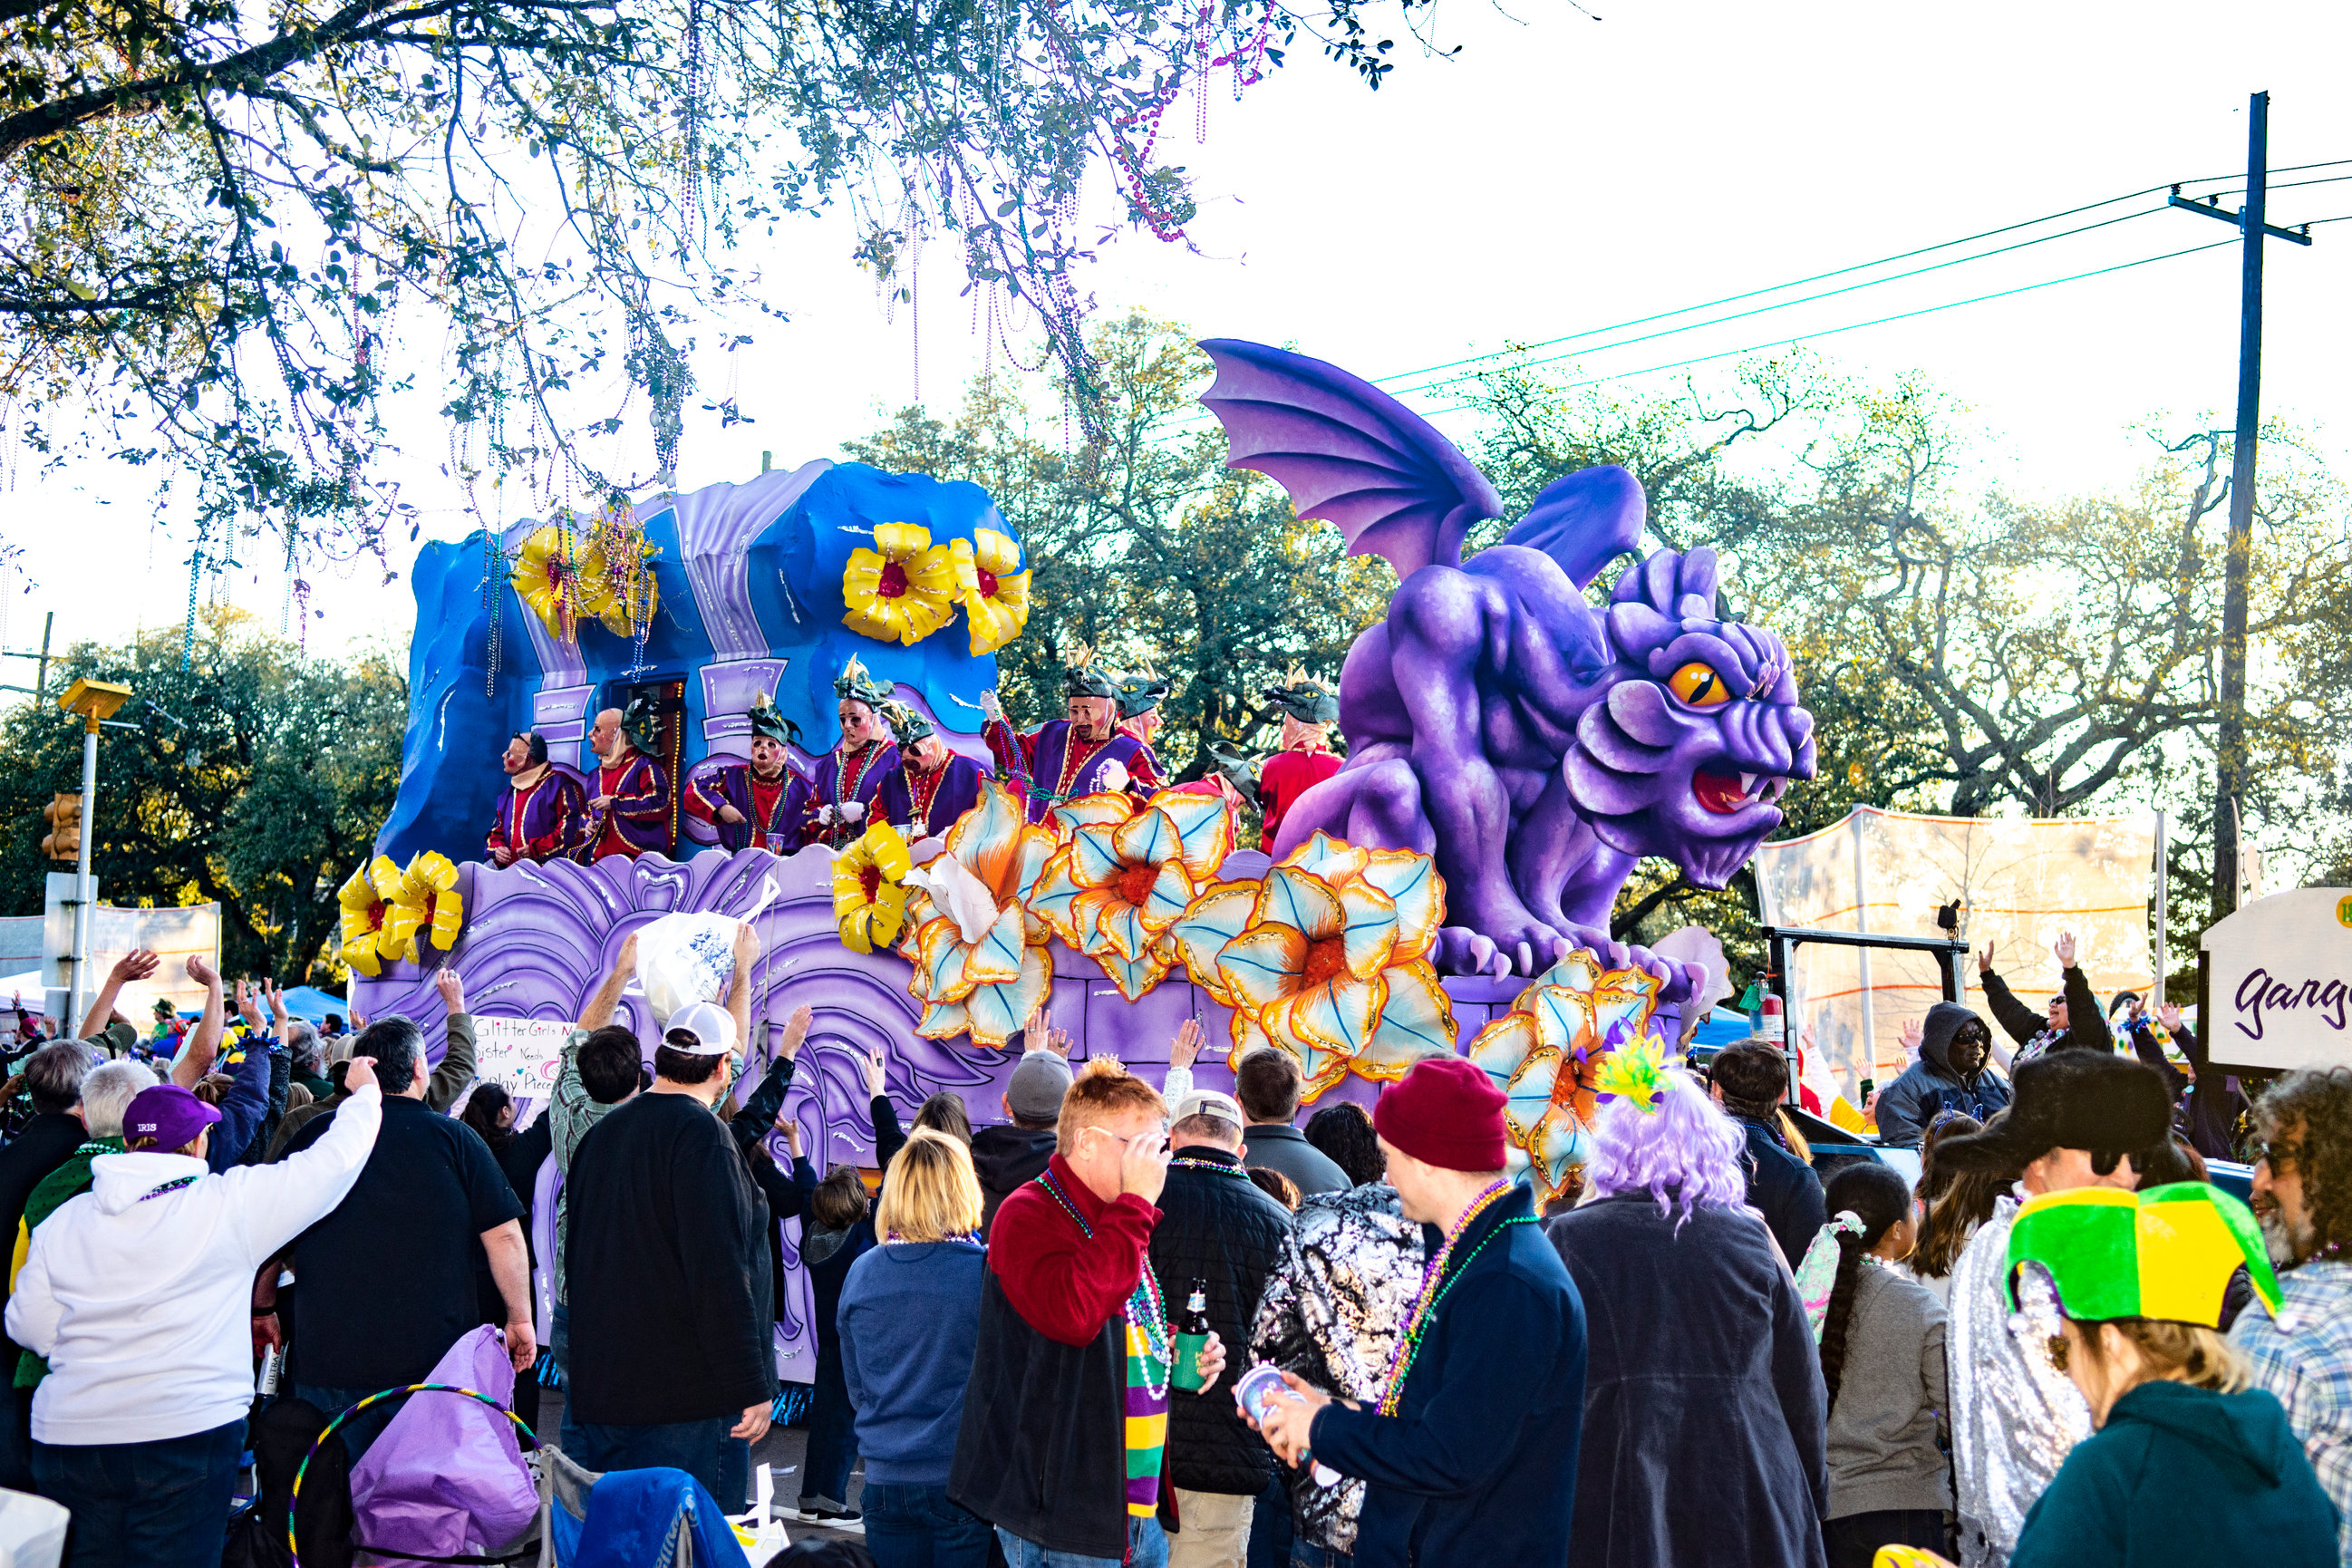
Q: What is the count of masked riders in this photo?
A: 9